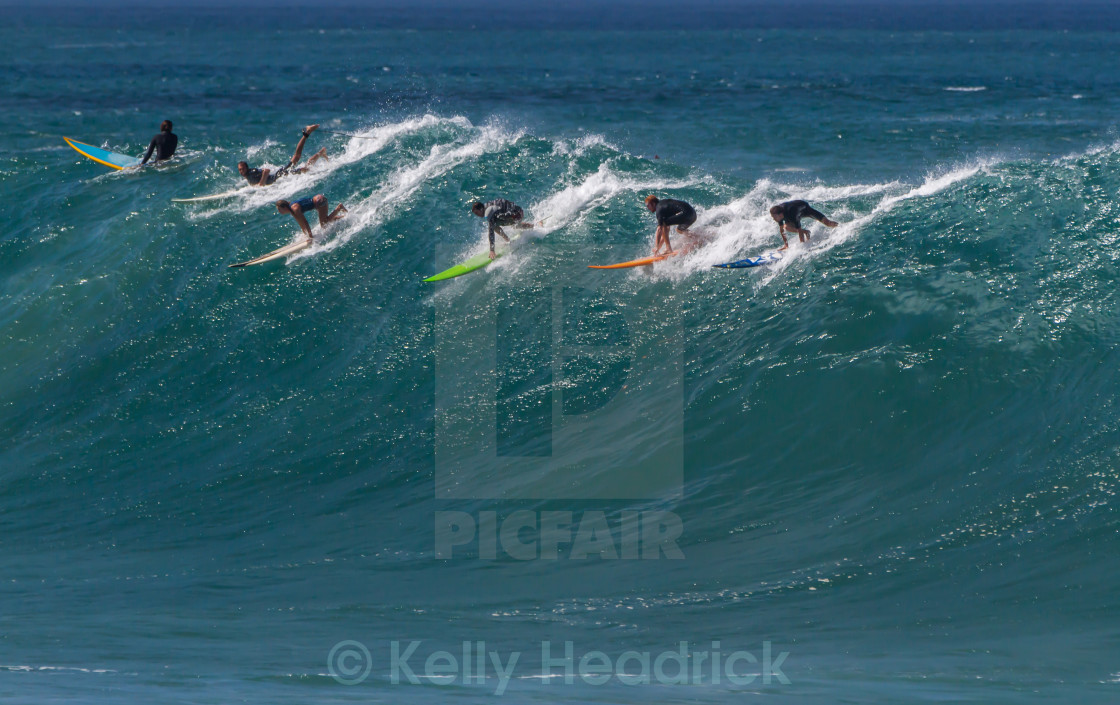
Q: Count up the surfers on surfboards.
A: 6